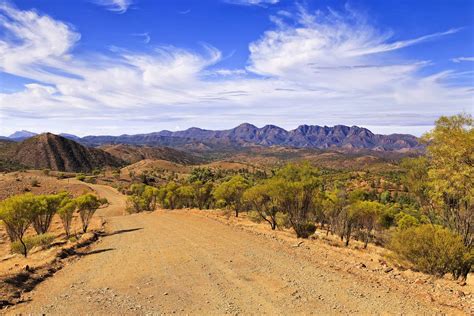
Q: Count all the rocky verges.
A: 2